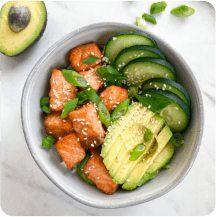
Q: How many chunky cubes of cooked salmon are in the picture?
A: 8